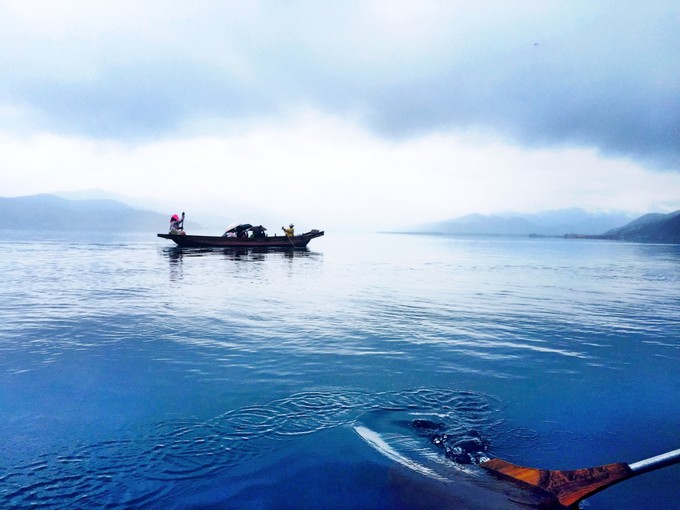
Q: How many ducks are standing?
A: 0